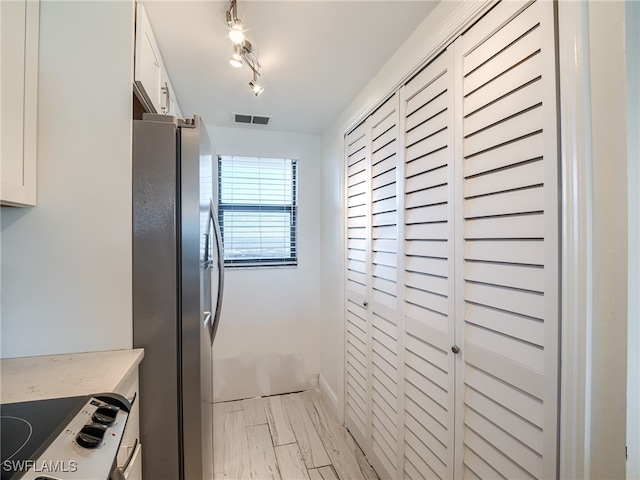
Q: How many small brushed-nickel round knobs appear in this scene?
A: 2